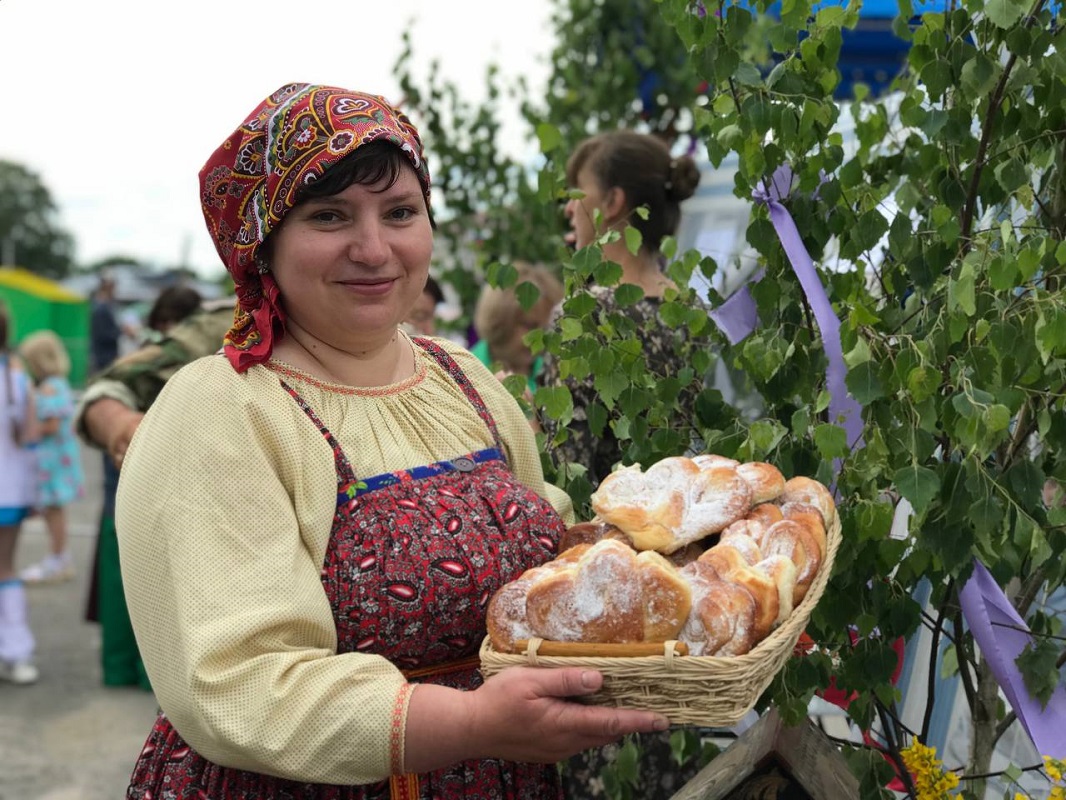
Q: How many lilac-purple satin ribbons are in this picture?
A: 3